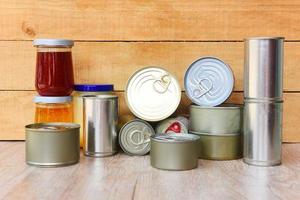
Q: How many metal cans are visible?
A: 11